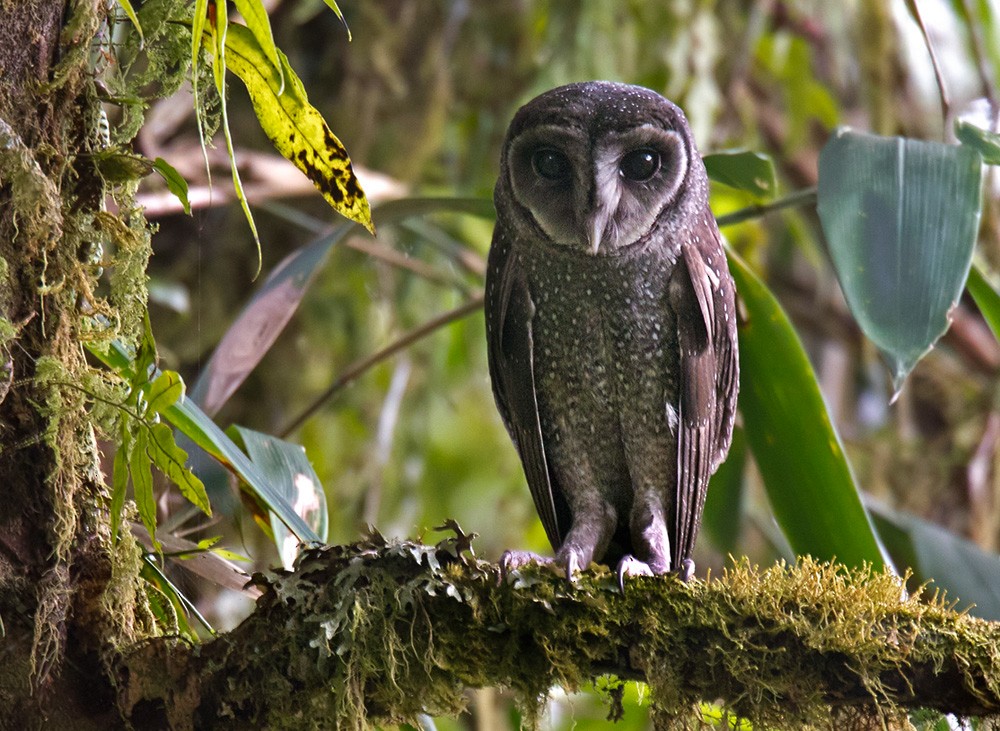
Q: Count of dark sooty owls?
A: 1